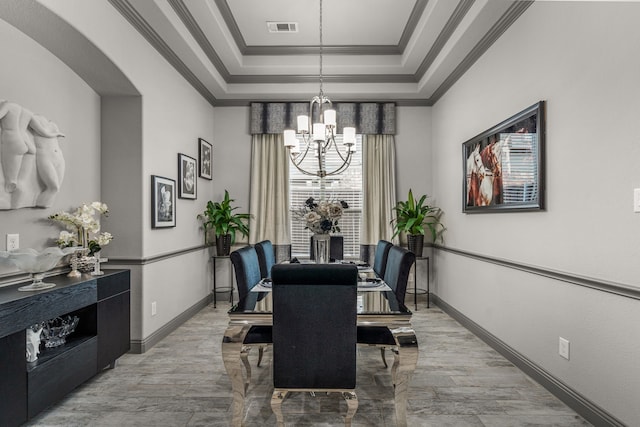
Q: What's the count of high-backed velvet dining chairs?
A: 6